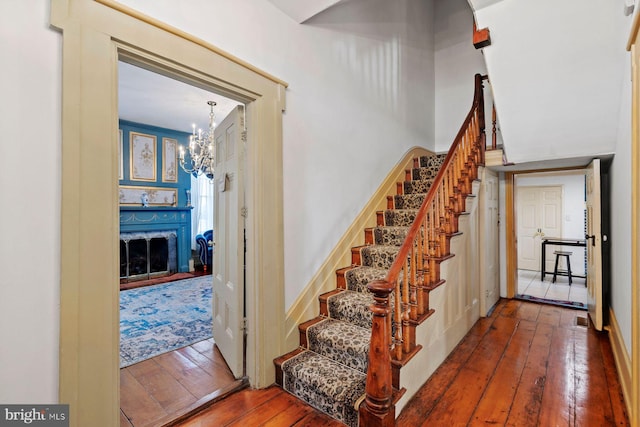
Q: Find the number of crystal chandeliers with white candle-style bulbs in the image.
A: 1